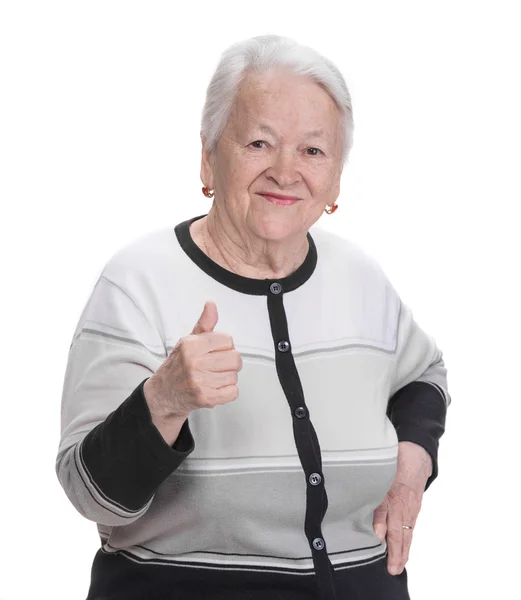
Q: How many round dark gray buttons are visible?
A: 5